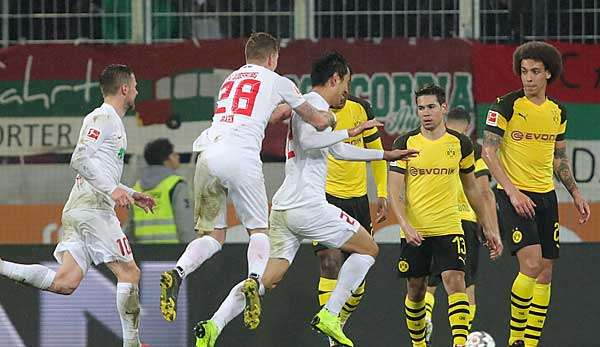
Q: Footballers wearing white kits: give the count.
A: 3